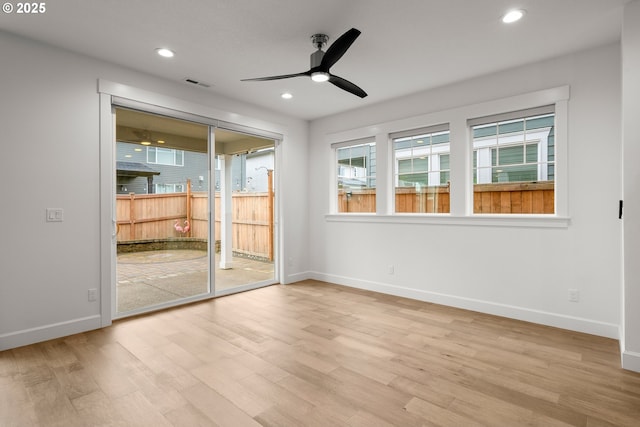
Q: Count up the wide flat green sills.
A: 0